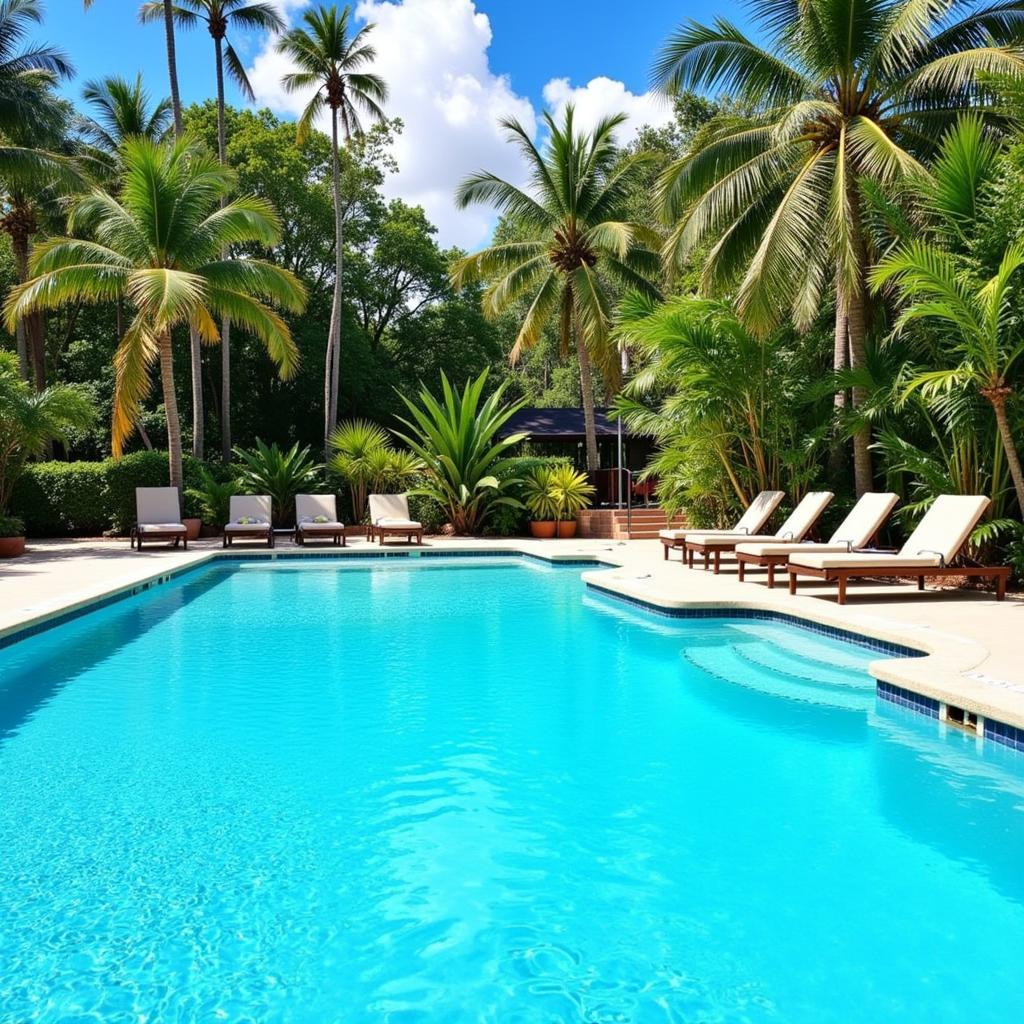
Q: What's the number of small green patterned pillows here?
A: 2